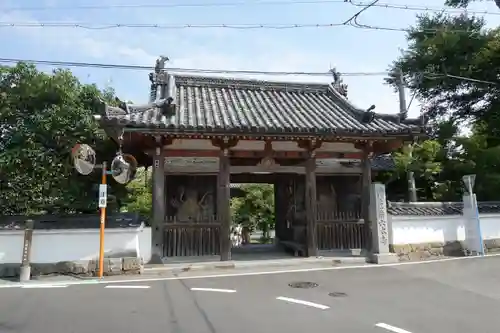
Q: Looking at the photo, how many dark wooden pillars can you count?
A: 4